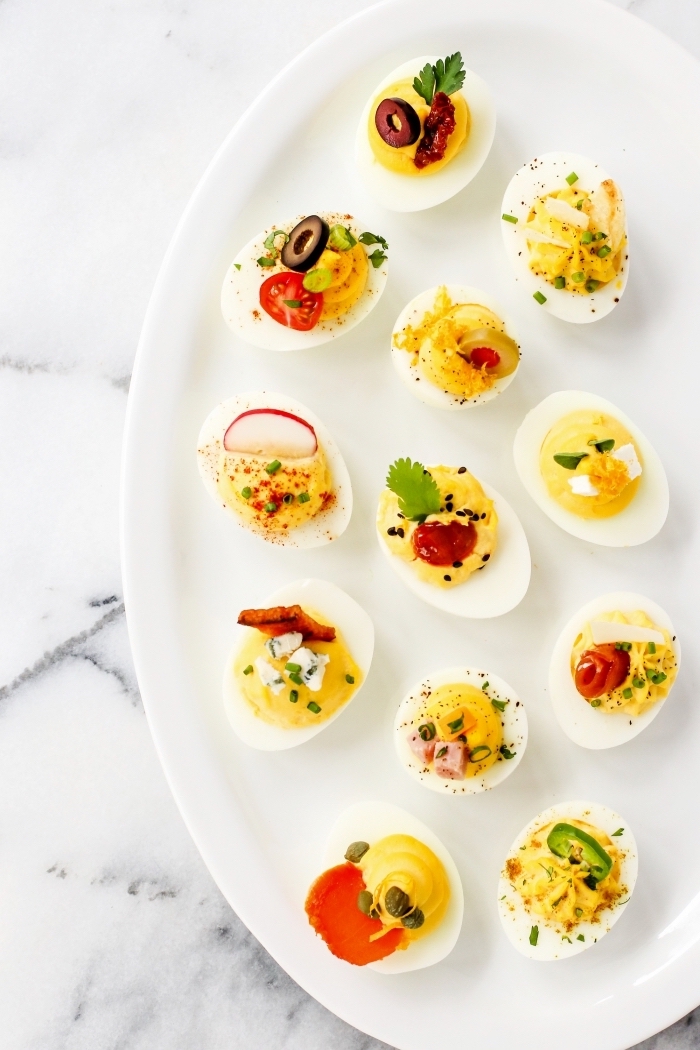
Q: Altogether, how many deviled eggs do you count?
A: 12